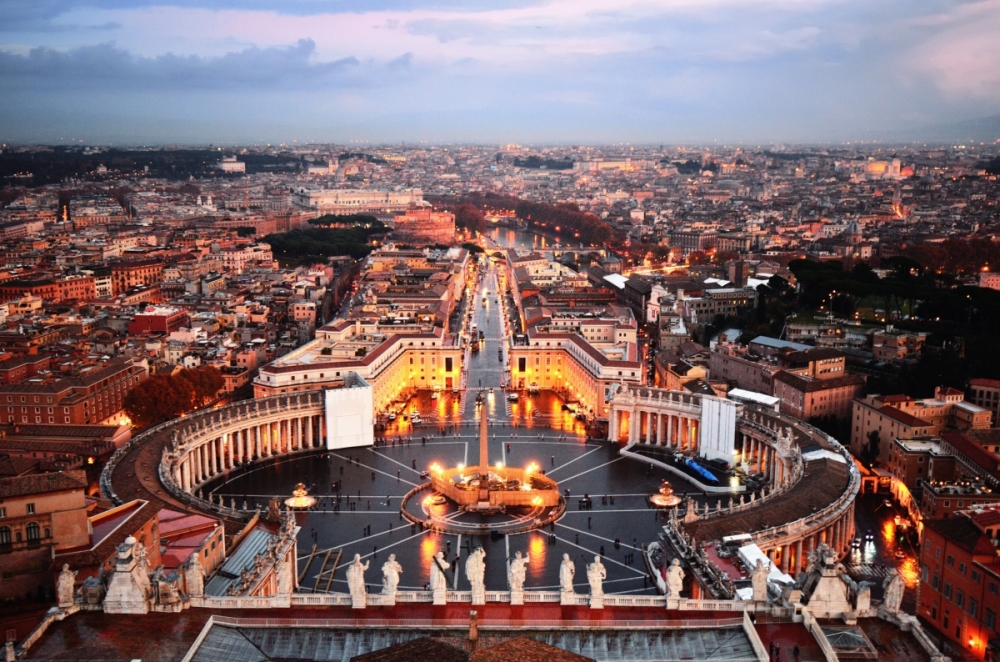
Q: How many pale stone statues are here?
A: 13